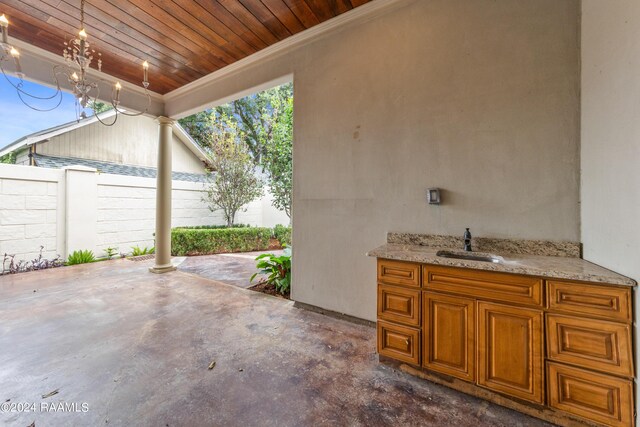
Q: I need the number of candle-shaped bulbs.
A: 6